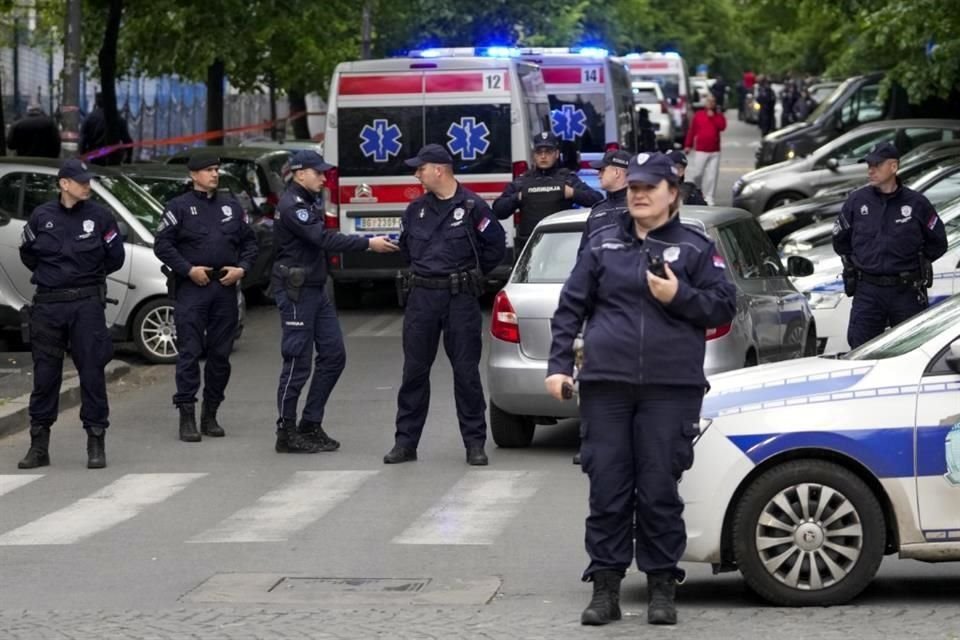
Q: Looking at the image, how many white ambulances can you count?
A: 3